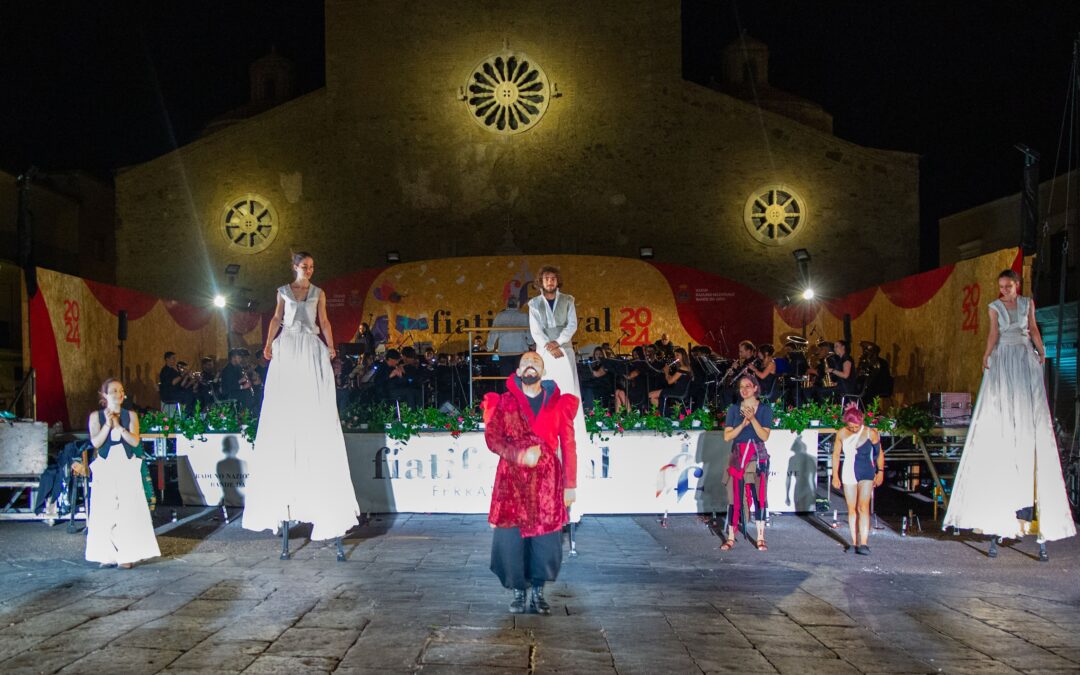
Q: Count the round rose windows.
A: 3